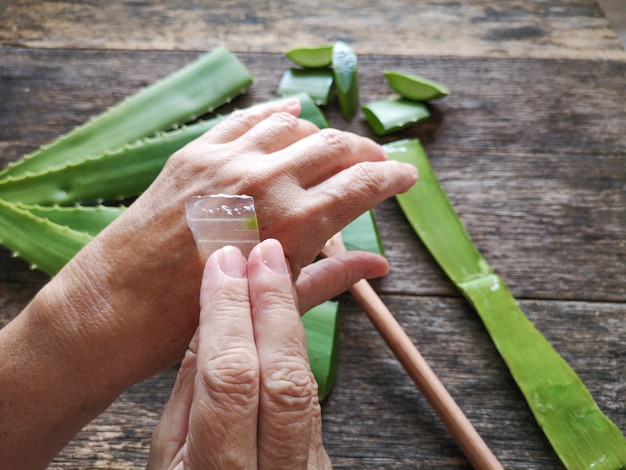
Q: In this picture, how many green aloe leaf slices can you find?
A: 5